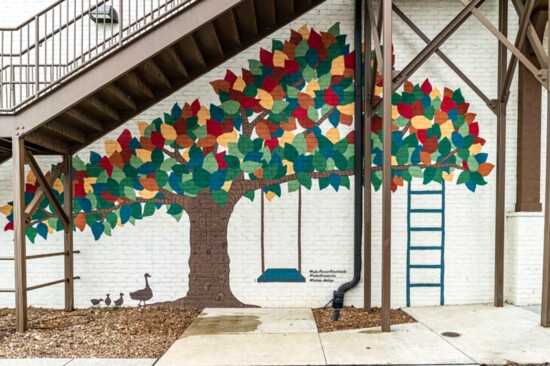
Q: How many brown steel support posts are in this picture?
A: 6